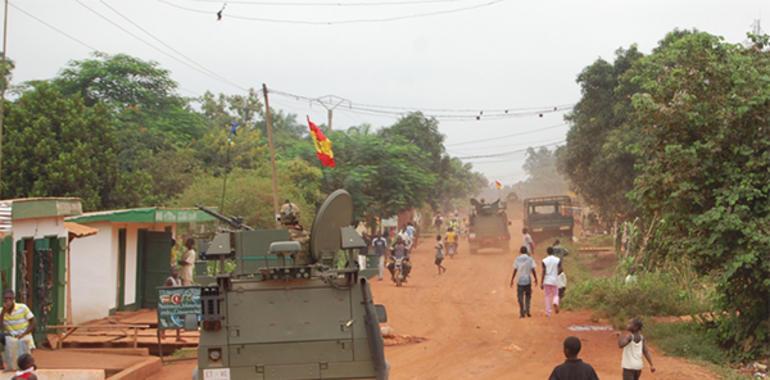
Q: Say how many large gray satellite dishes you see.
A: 1